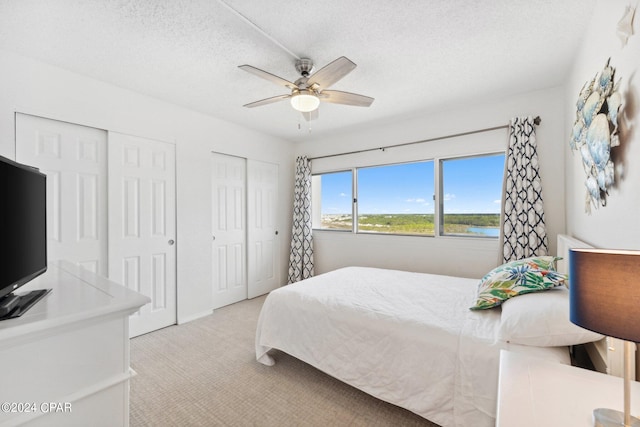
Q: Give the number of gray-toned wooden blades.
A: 5